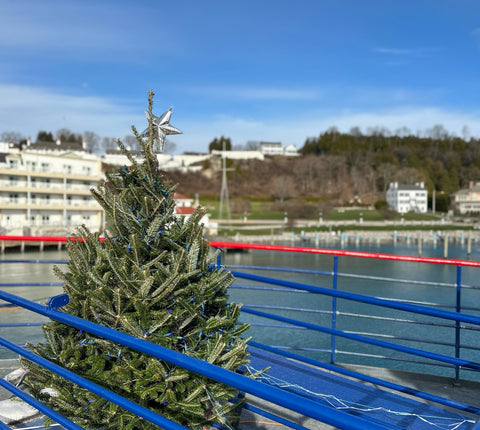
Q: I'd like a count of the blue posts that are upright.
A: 3